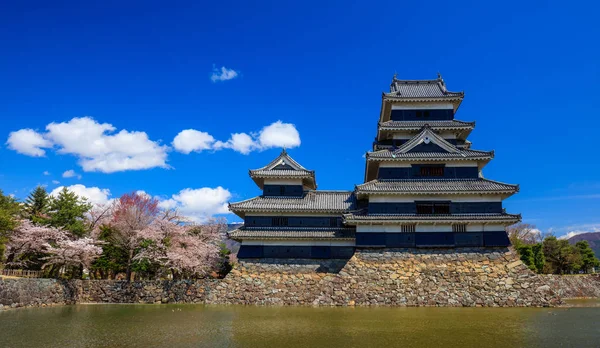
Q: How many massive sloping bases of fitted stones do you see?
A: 1